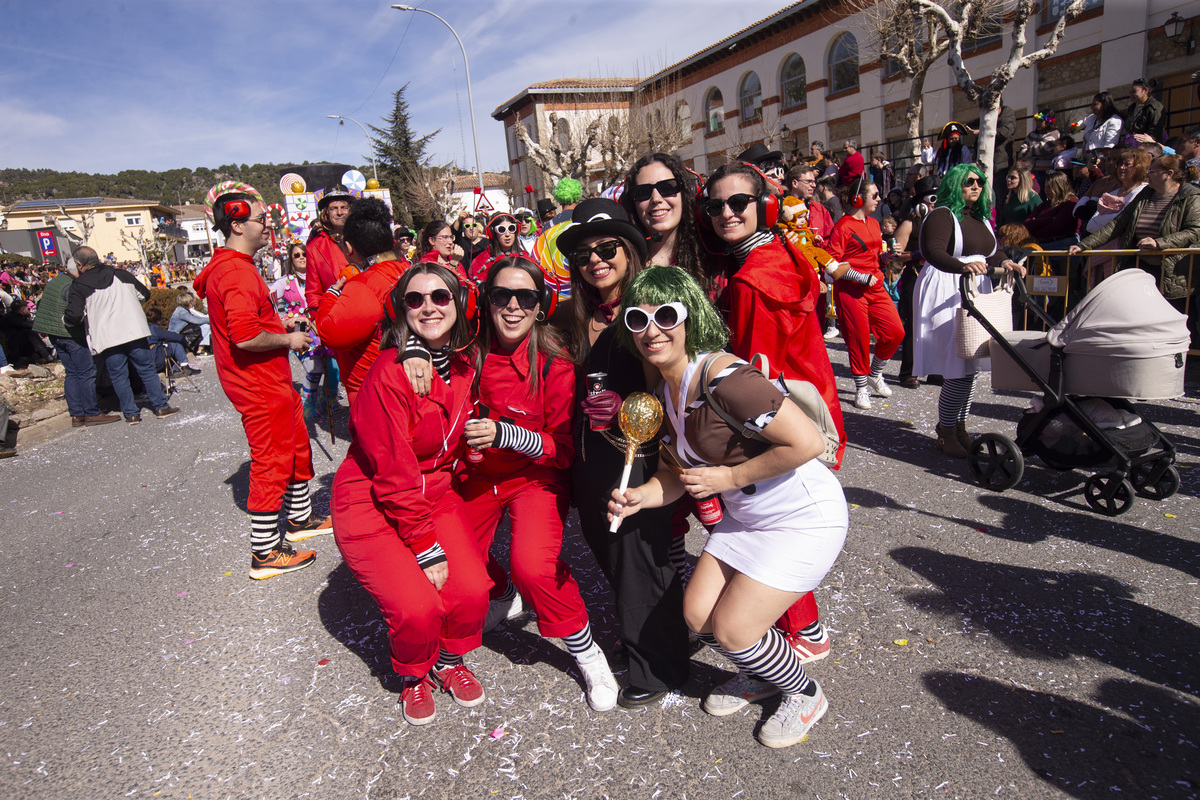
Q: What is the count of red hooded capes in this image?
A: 1